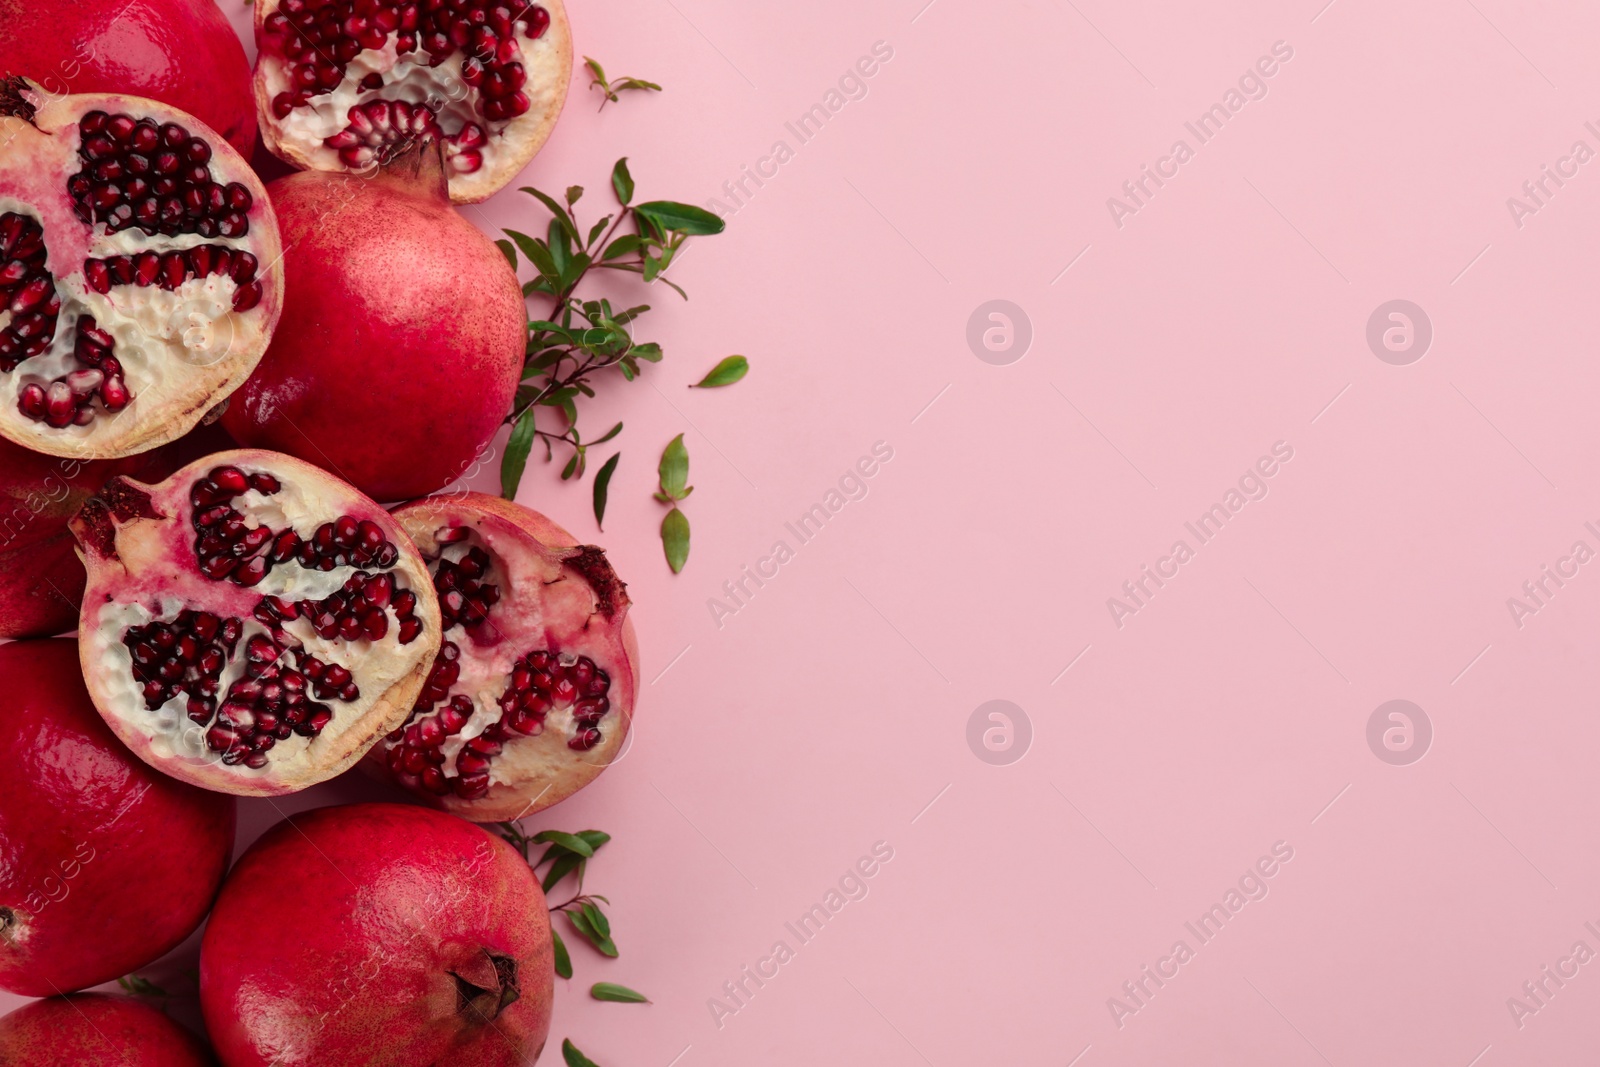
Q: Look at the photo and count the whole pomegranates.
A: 6